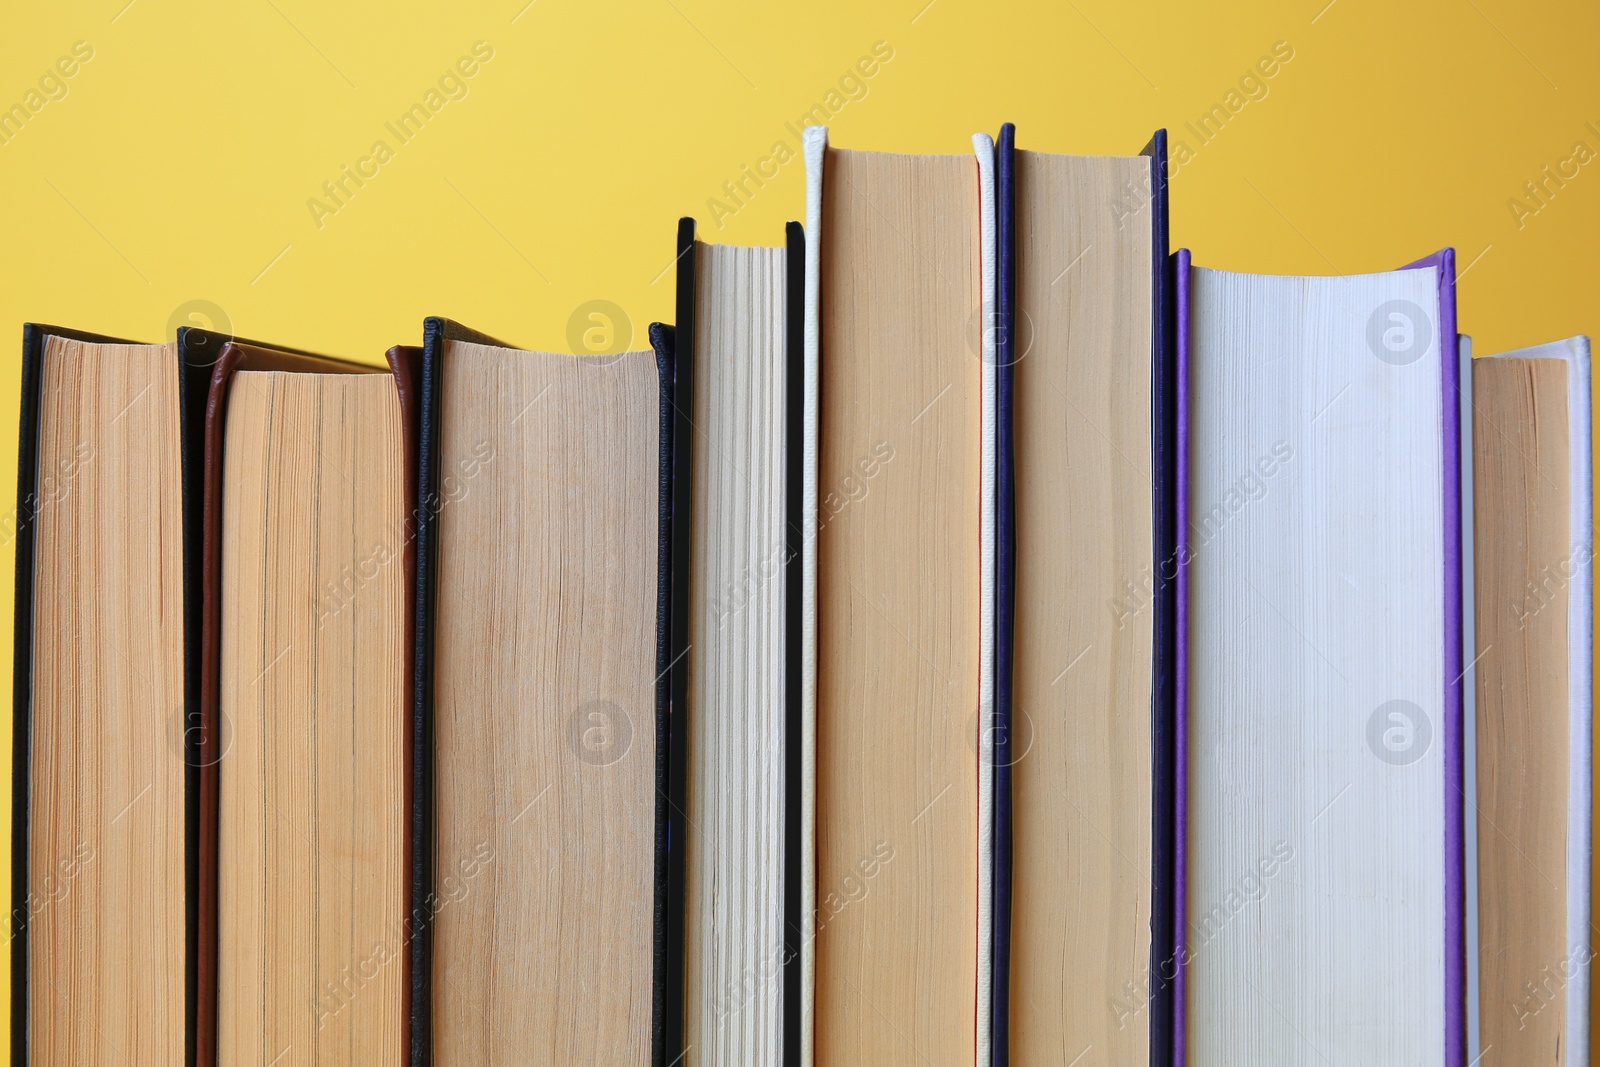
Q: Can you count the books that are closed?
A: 8